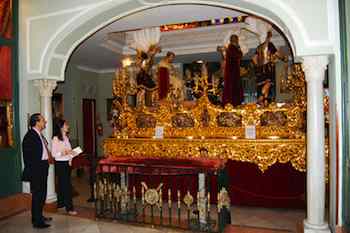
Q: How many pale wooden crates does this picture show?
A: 0